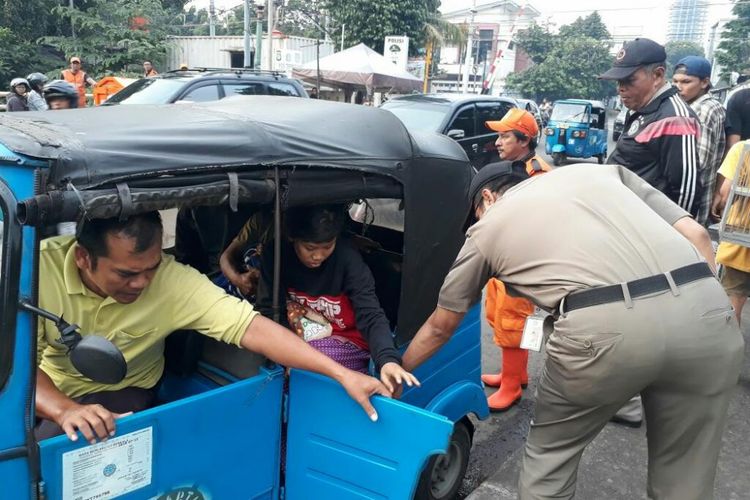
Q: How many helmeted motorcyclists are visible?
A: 3